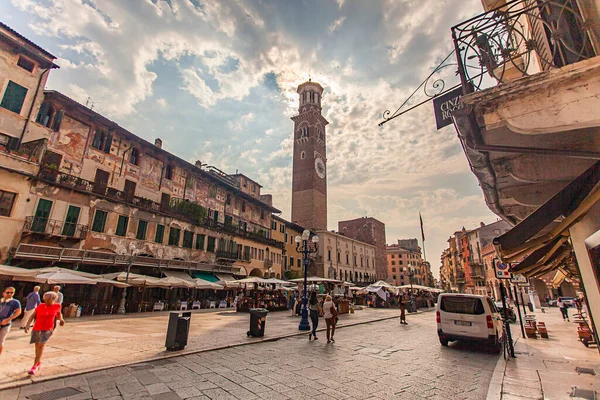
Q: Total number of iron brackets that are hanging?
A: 1